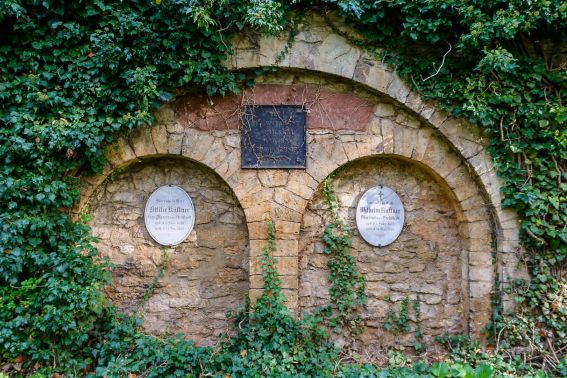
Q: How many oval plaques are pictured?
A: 2